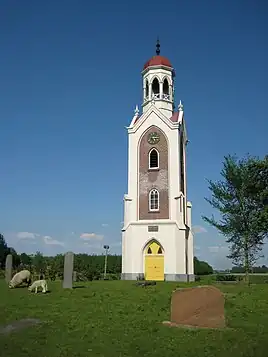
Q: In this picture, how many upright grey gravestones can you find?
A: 2